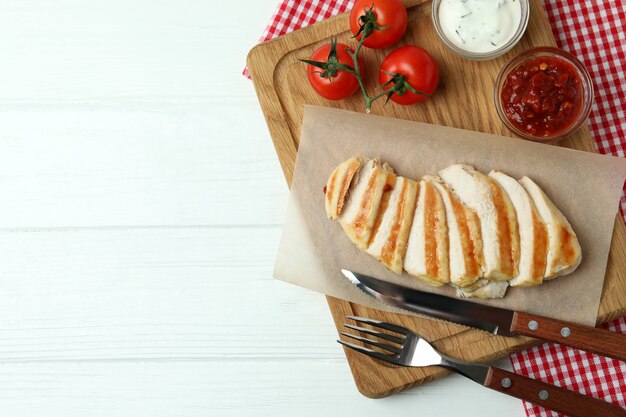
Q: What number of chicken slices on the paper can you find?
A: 8